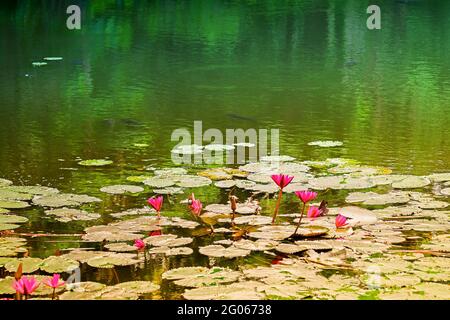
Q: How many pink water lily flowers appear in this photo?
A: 9